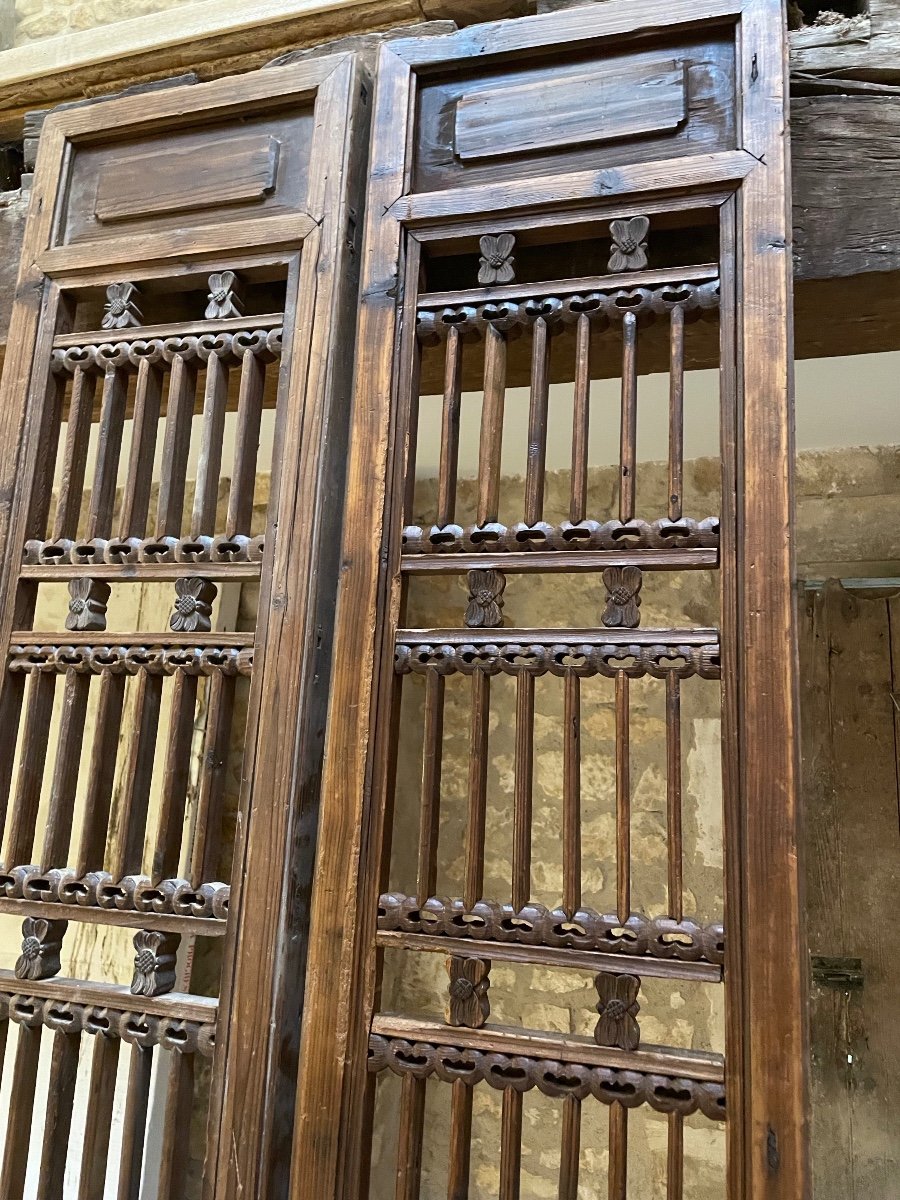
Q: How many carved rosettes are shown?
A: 12